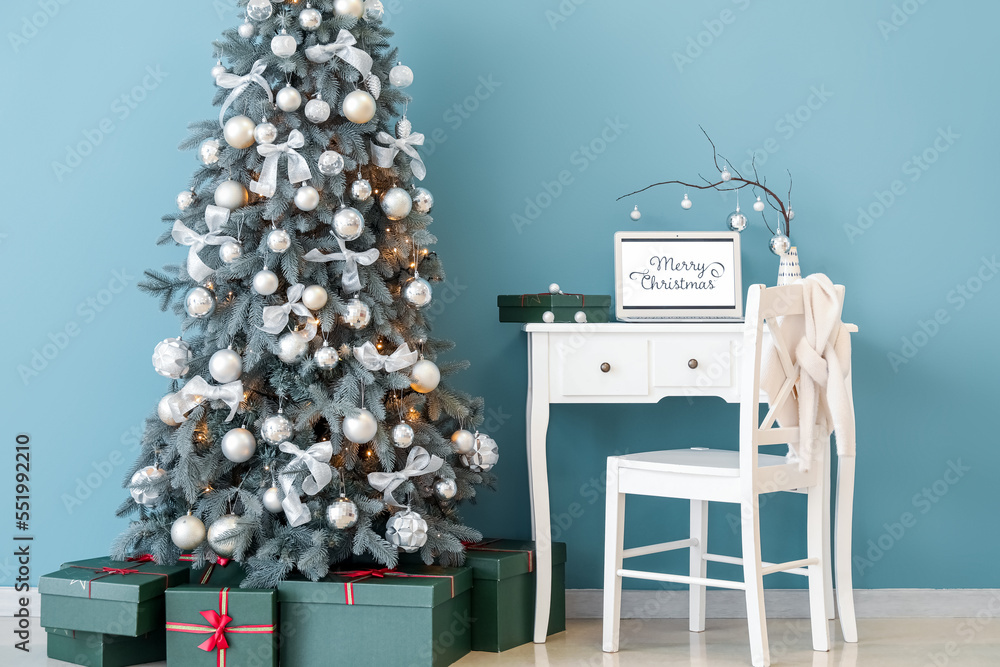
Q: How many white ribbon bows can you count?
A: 11